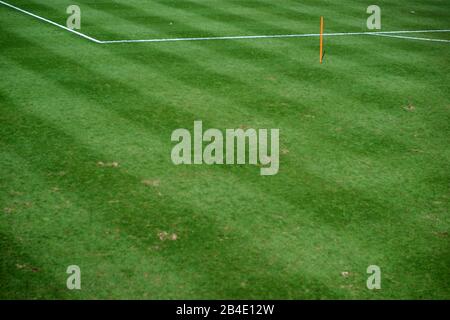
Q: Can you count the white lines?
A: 3